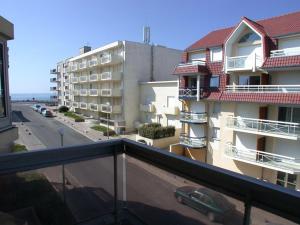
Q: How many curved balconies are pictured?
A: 2